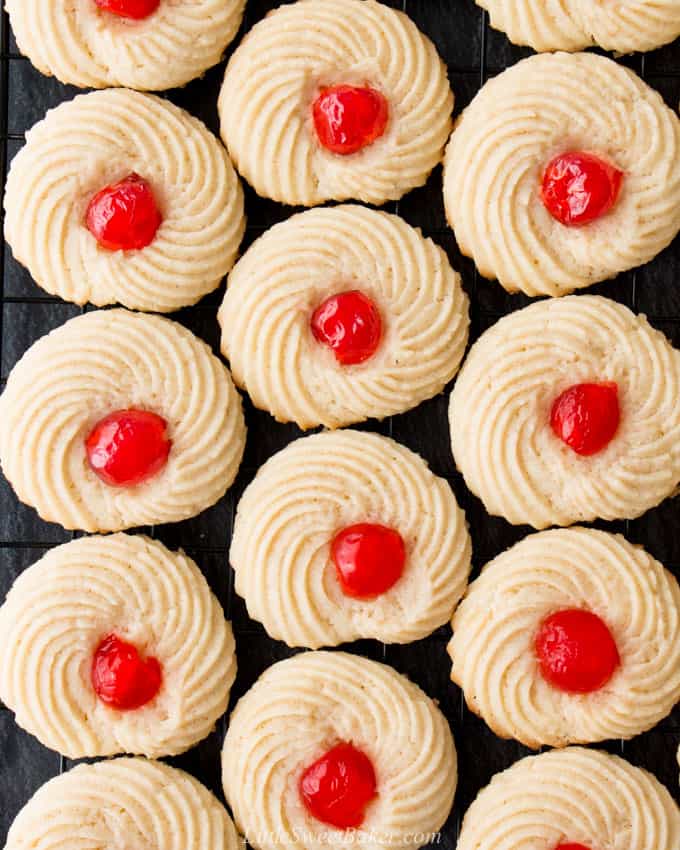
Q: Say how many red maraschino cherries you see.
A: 12